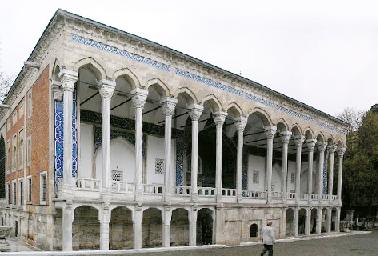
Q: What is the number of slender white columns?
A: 14